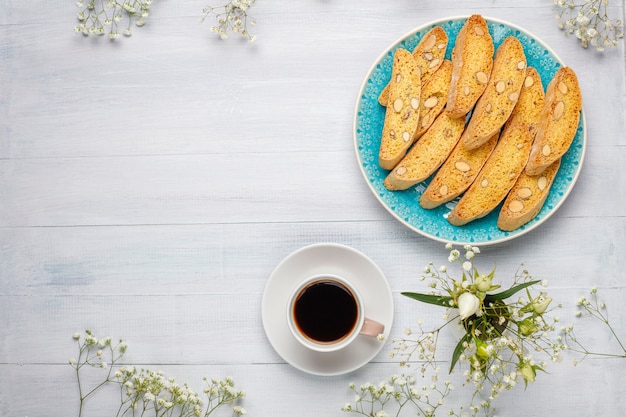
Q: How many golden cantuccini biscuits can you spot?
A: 11